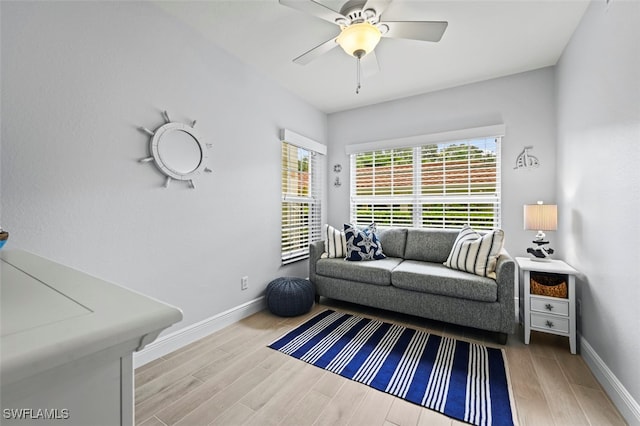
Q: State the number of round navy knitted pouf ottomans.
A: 1